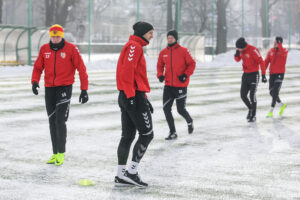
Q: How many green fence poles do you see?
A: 8